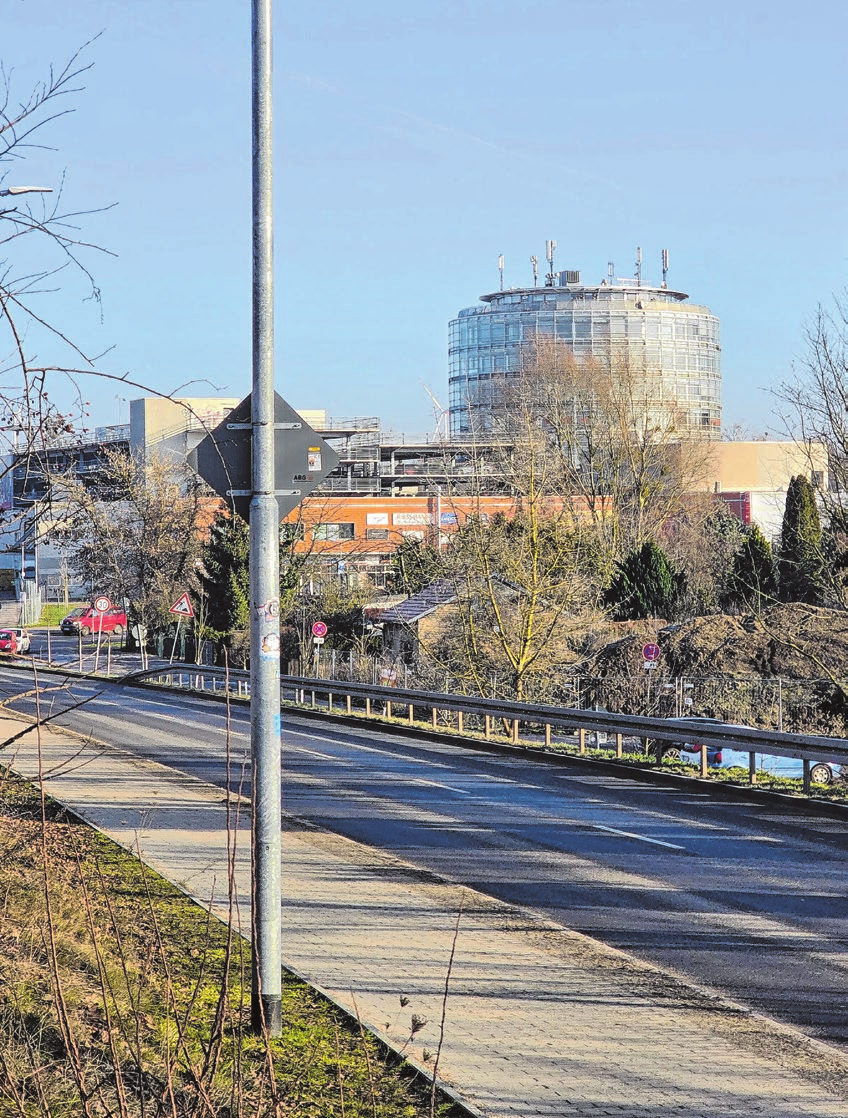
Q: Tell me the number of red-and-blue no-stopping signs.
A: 2